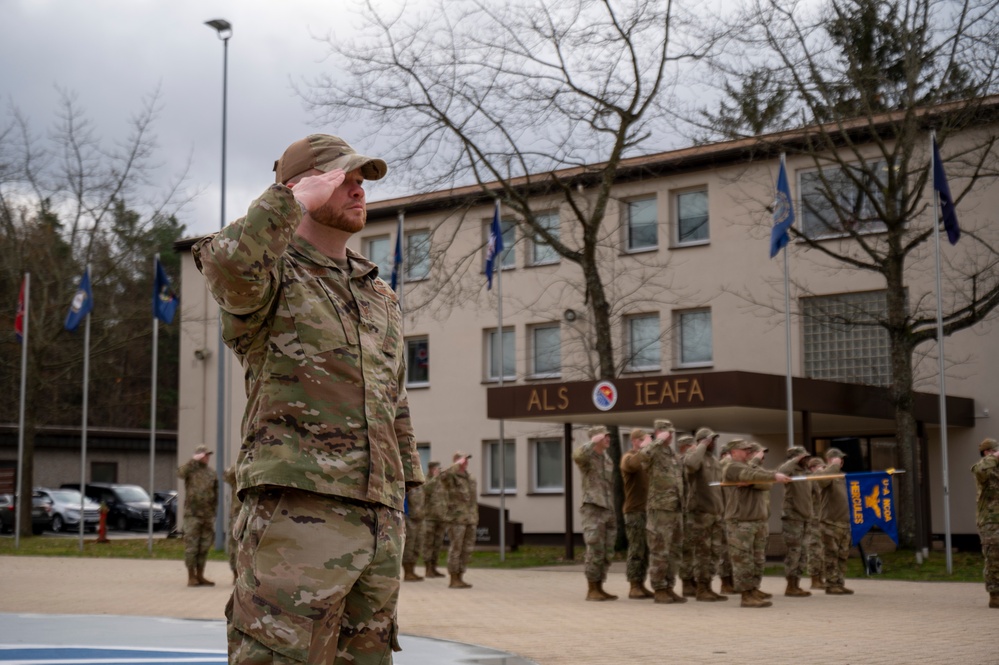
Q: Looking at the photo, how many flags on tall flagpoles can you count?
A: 7